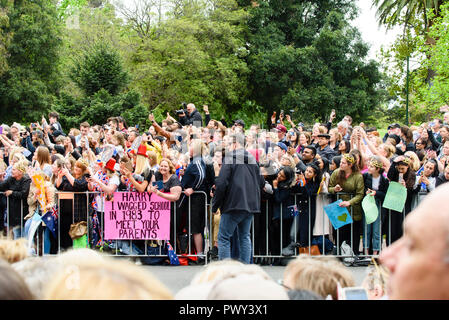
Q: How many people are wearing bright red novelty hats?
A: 2